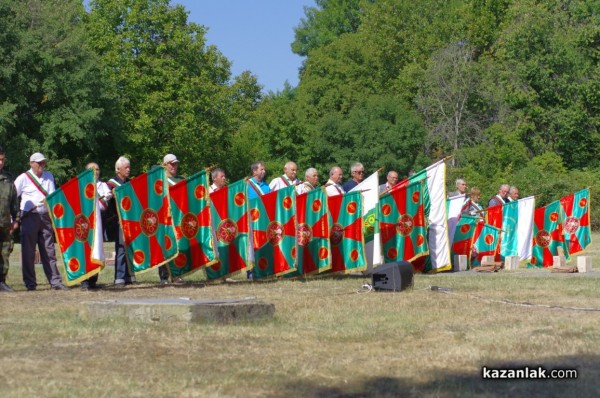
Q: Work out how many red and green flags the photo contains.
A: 12